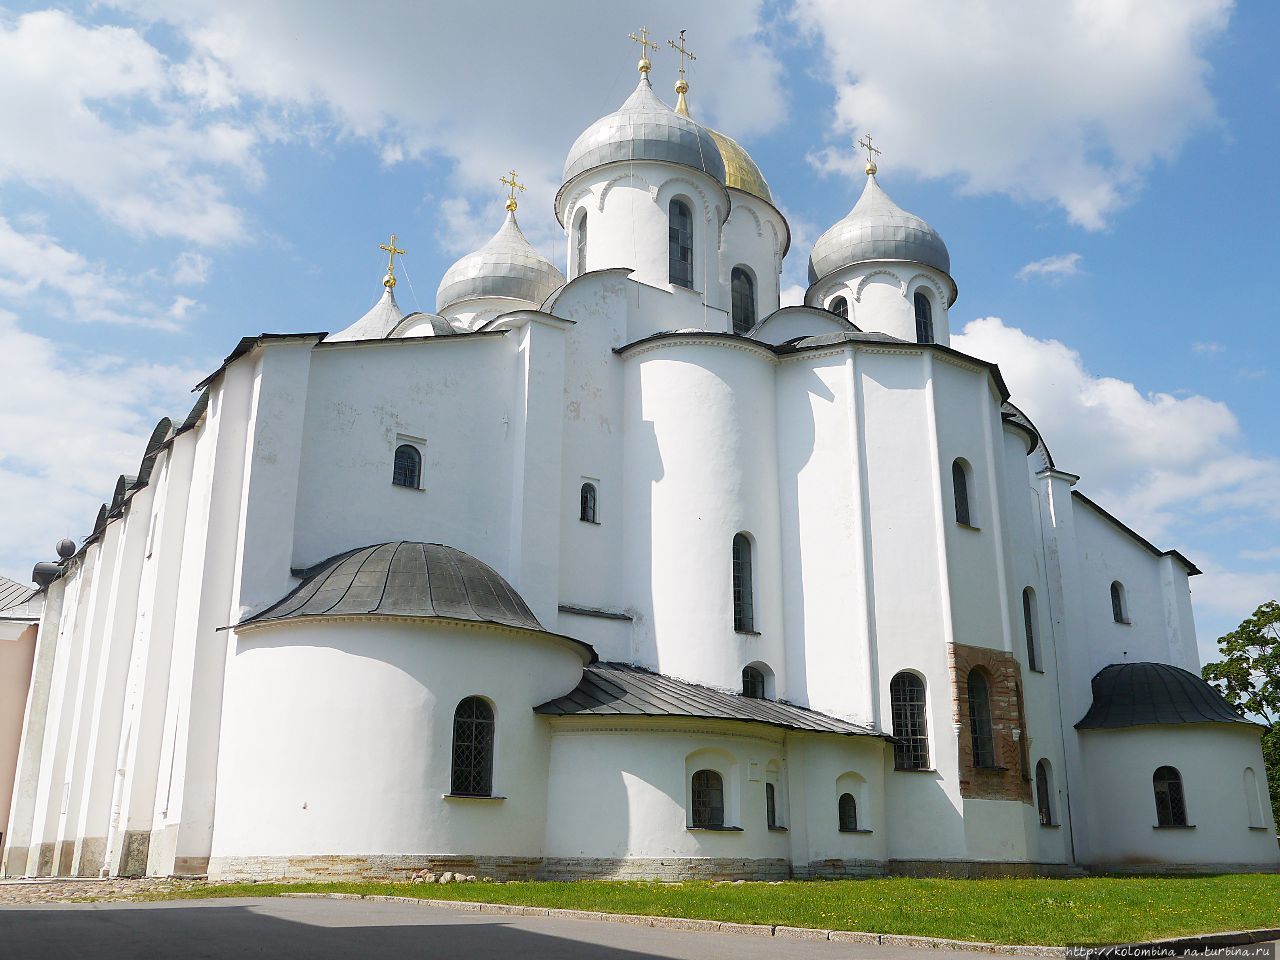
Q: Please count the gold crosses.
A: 5